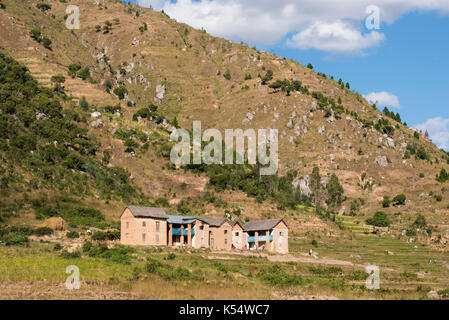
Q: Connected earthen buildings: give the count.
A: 5